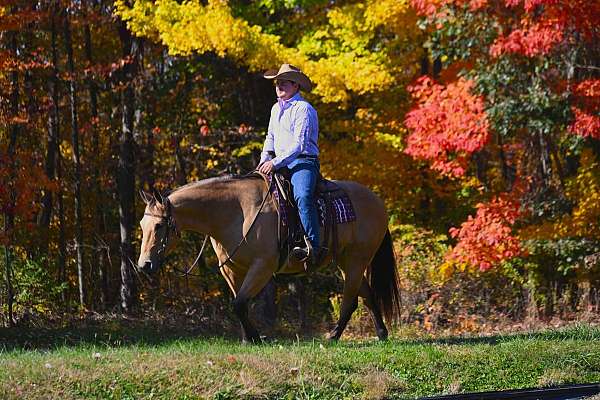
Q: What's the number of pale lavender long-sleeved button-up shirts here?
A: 1